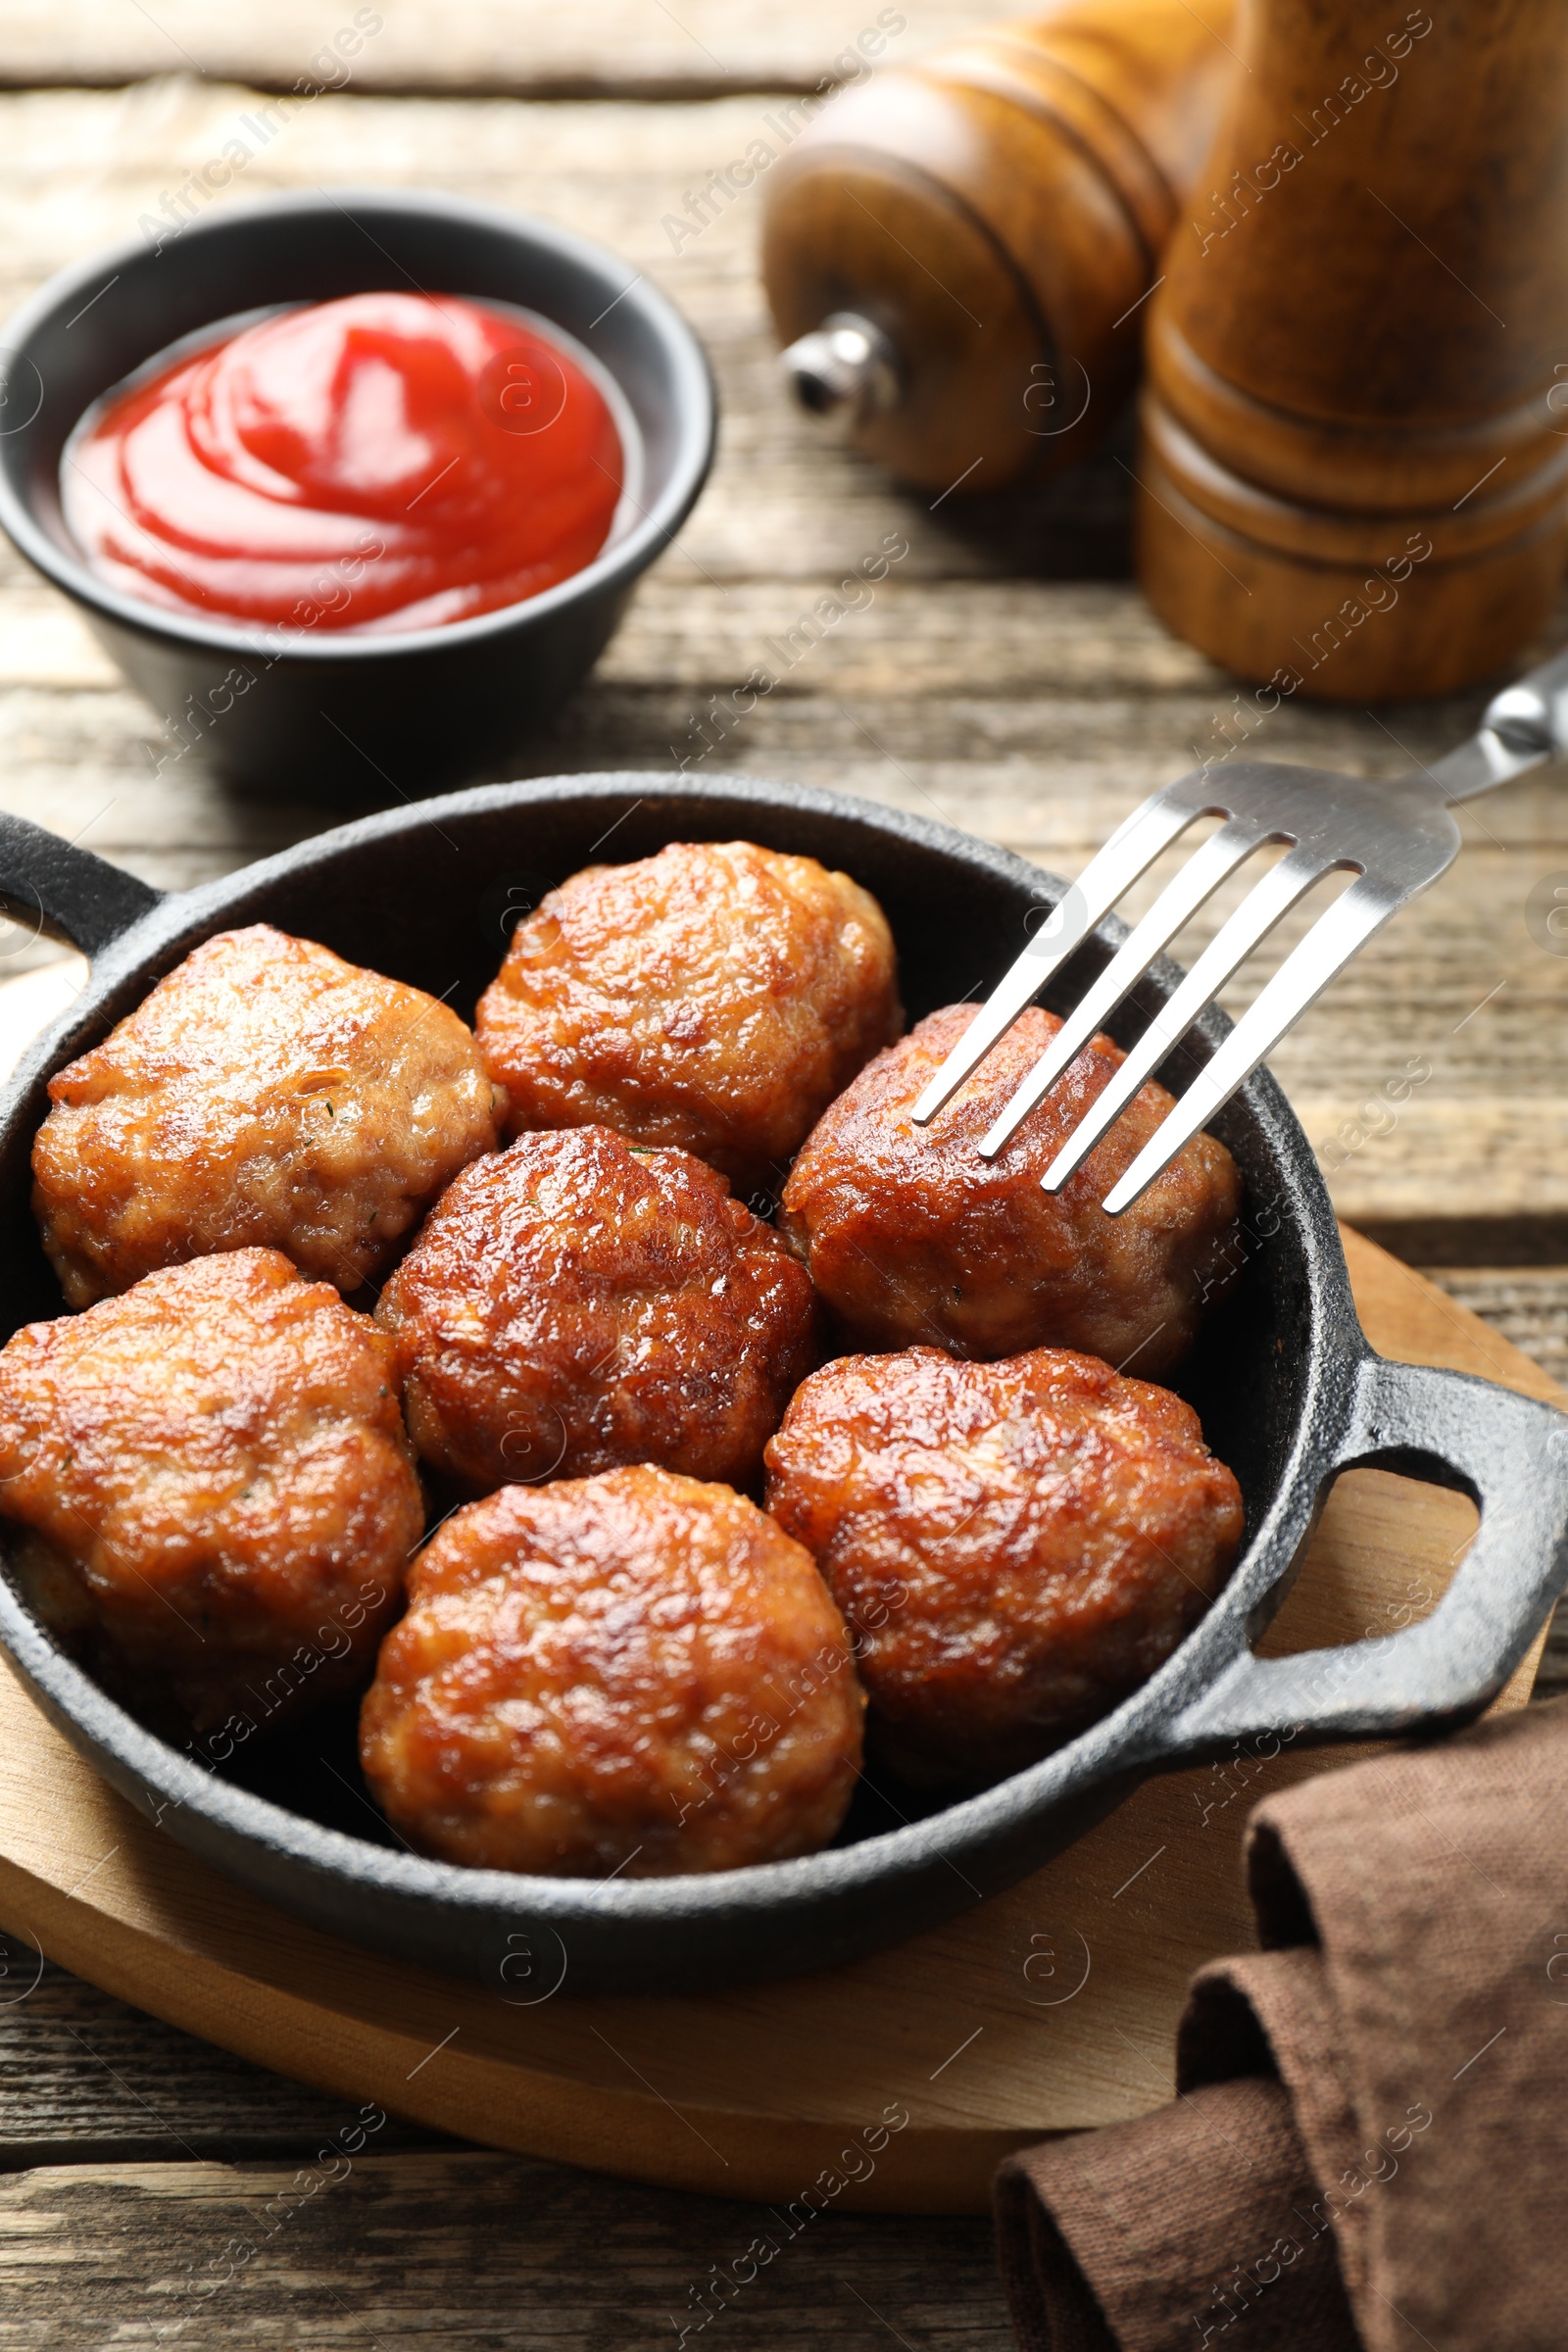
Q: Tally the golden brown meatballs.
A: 7